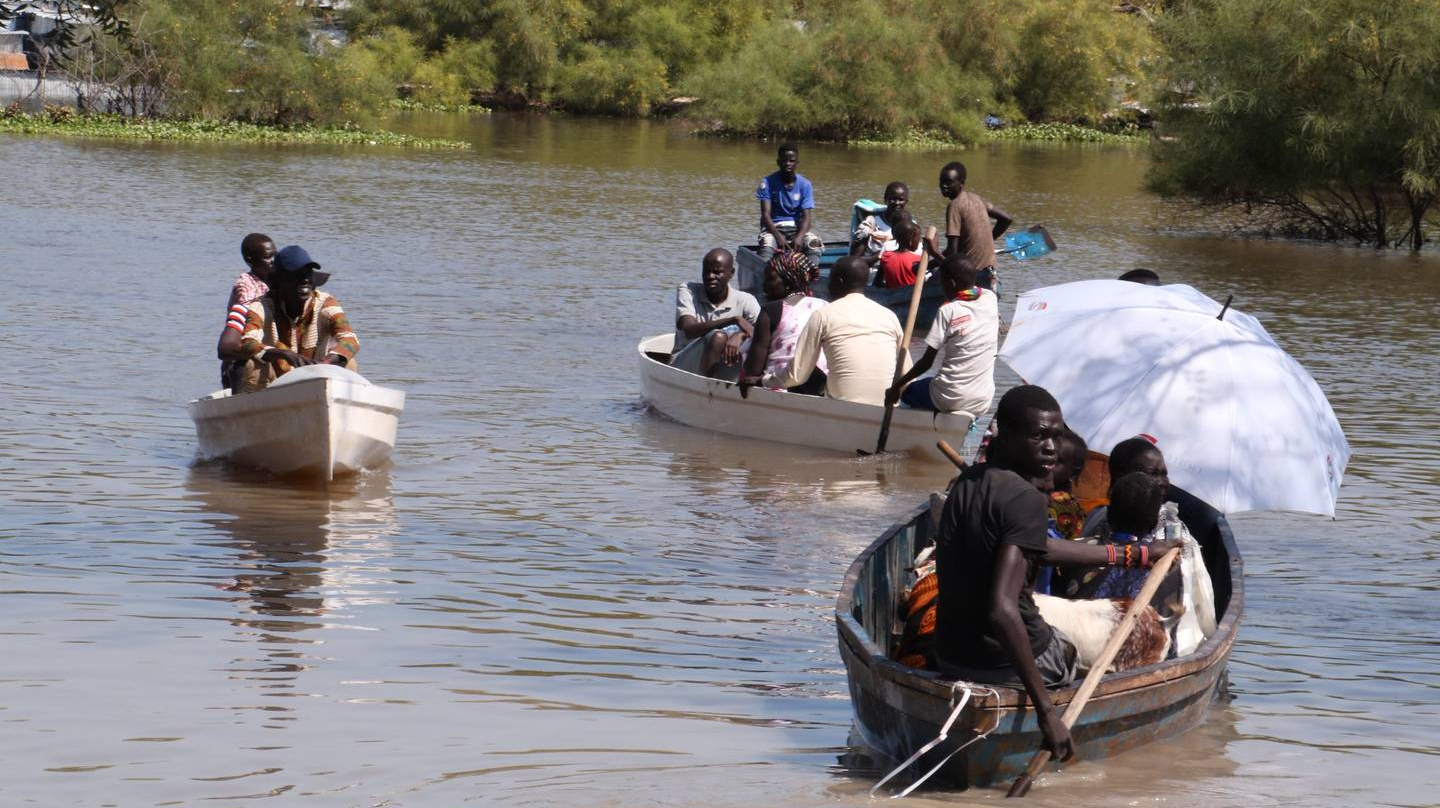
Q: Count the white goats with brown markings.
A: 1